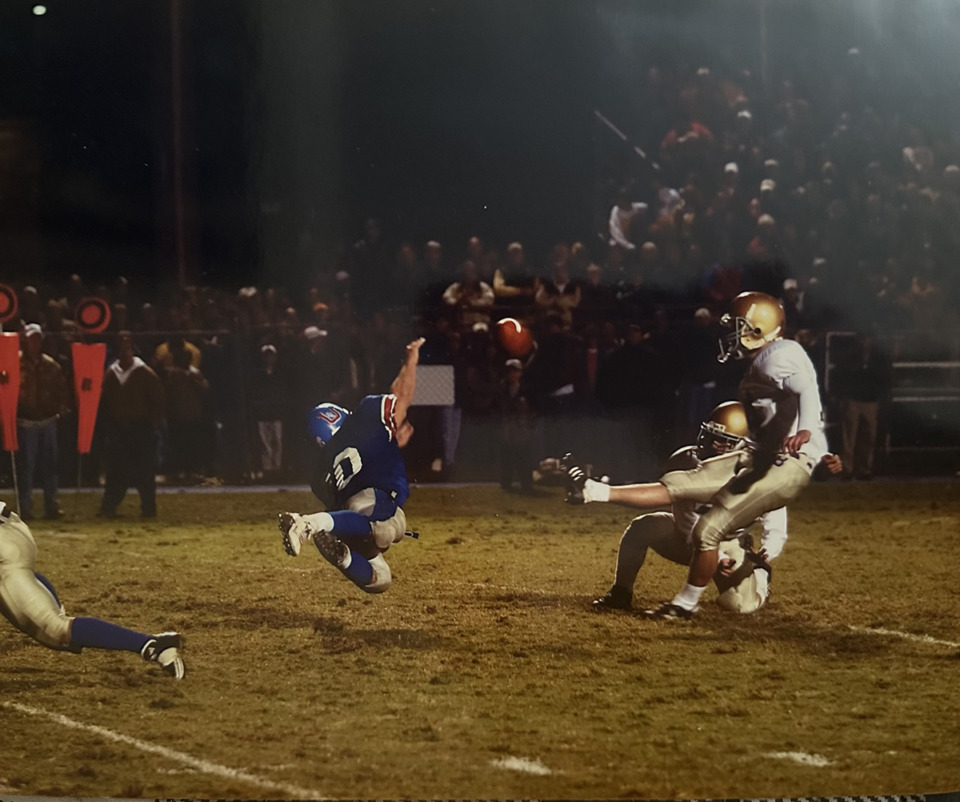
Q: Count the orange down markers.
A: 2